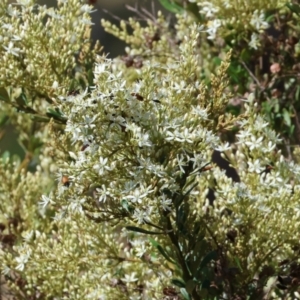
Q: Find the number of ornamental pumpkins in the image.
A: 0